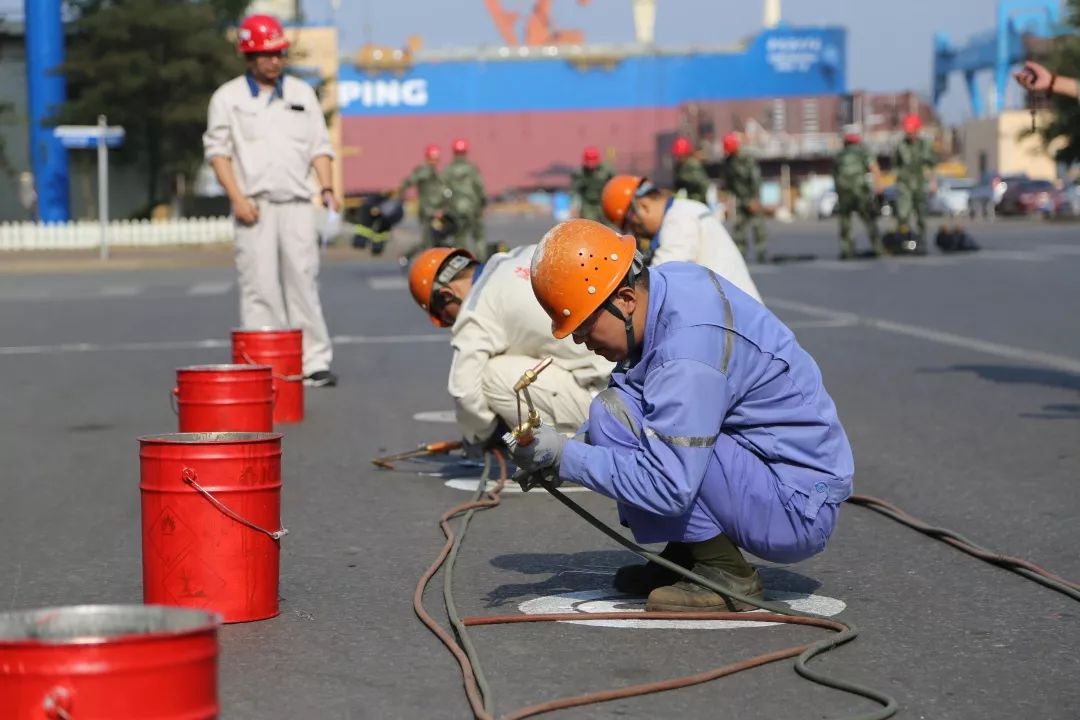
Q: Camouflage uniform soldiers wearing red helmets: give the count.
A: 7